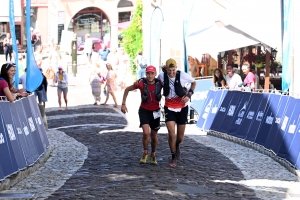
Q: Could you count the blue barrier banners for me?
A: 2